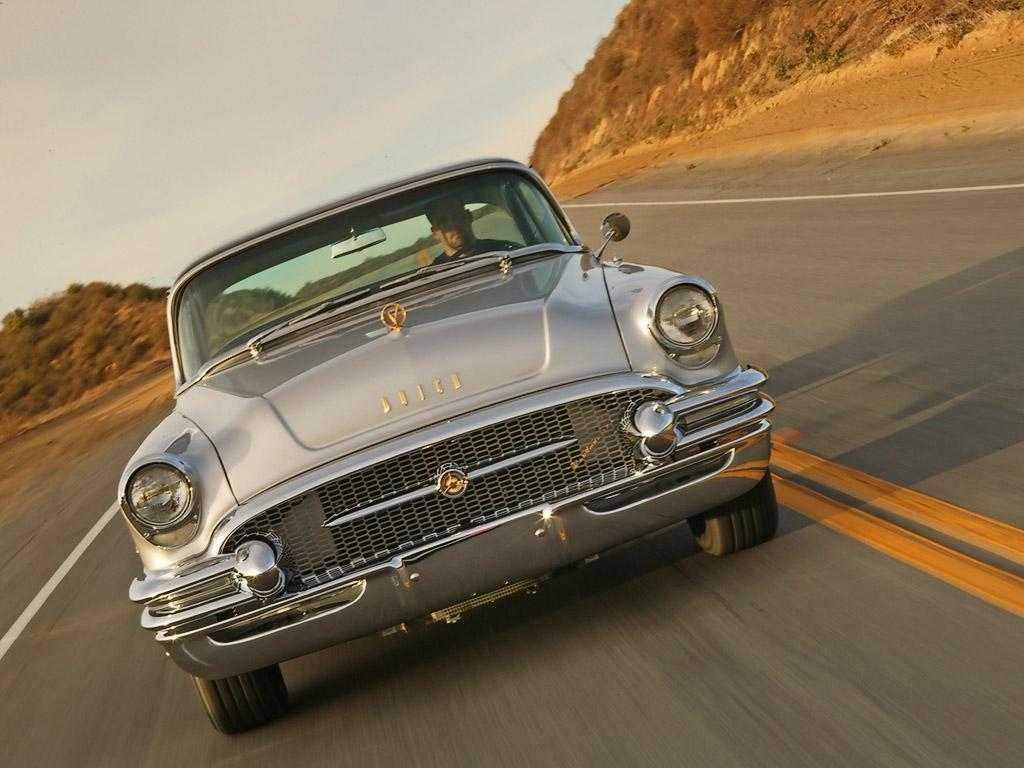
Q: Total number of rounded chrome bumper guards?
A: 2